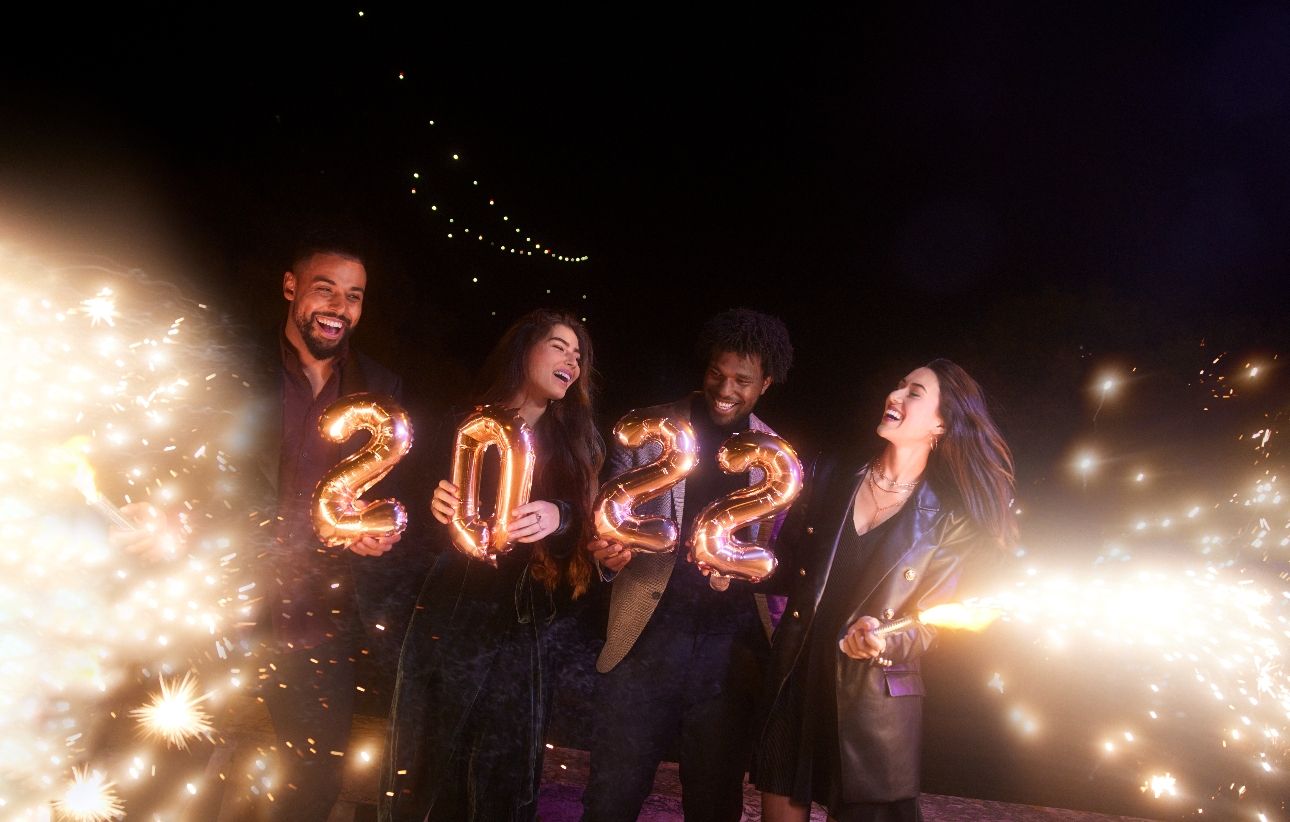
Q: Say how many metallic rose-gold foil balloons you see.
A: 4